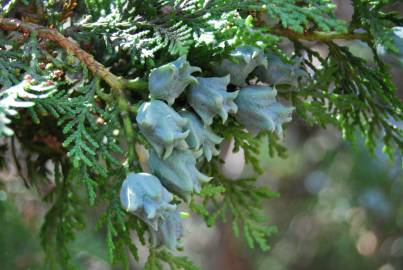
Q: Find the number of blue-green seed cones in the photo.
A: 10